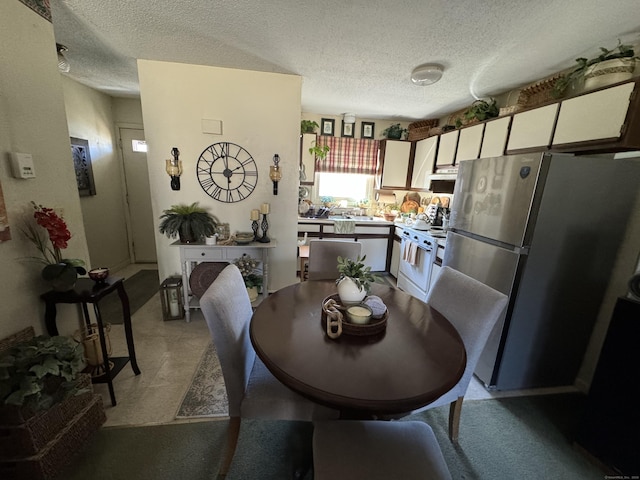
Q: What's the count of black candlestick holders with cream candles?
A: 2